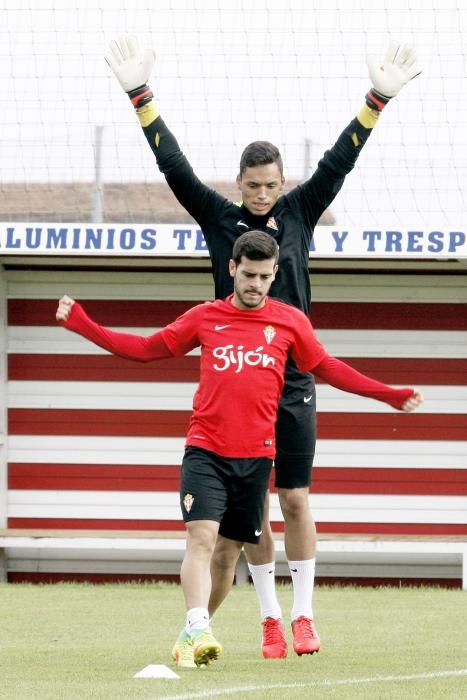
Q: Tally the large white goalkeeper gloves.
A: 2